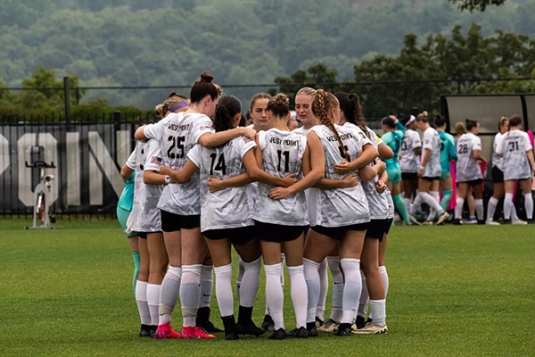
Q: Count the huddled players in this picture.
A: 11